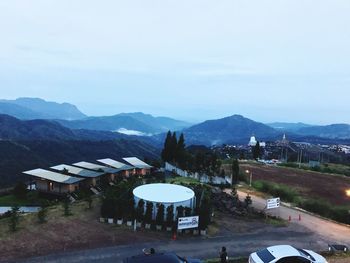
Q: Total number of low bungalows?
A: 5